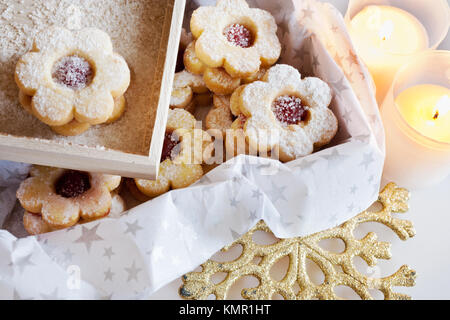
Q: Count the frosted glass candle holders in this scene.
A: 2